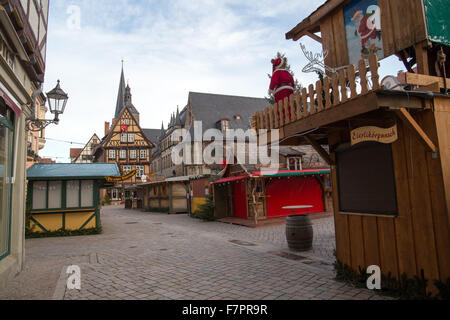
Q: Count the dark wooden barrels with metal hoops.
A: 1